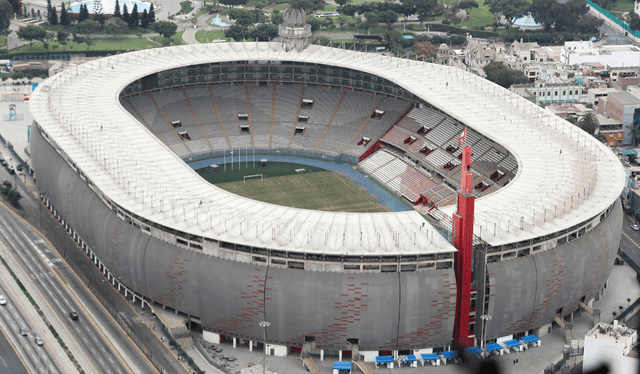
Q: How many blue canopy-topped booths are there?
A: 9